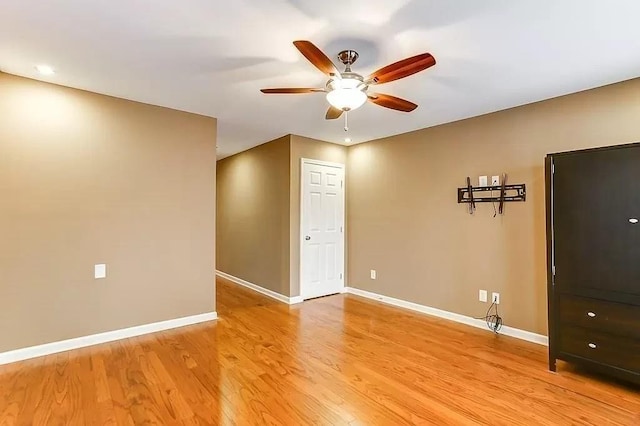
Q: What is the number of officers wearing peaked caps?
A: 0